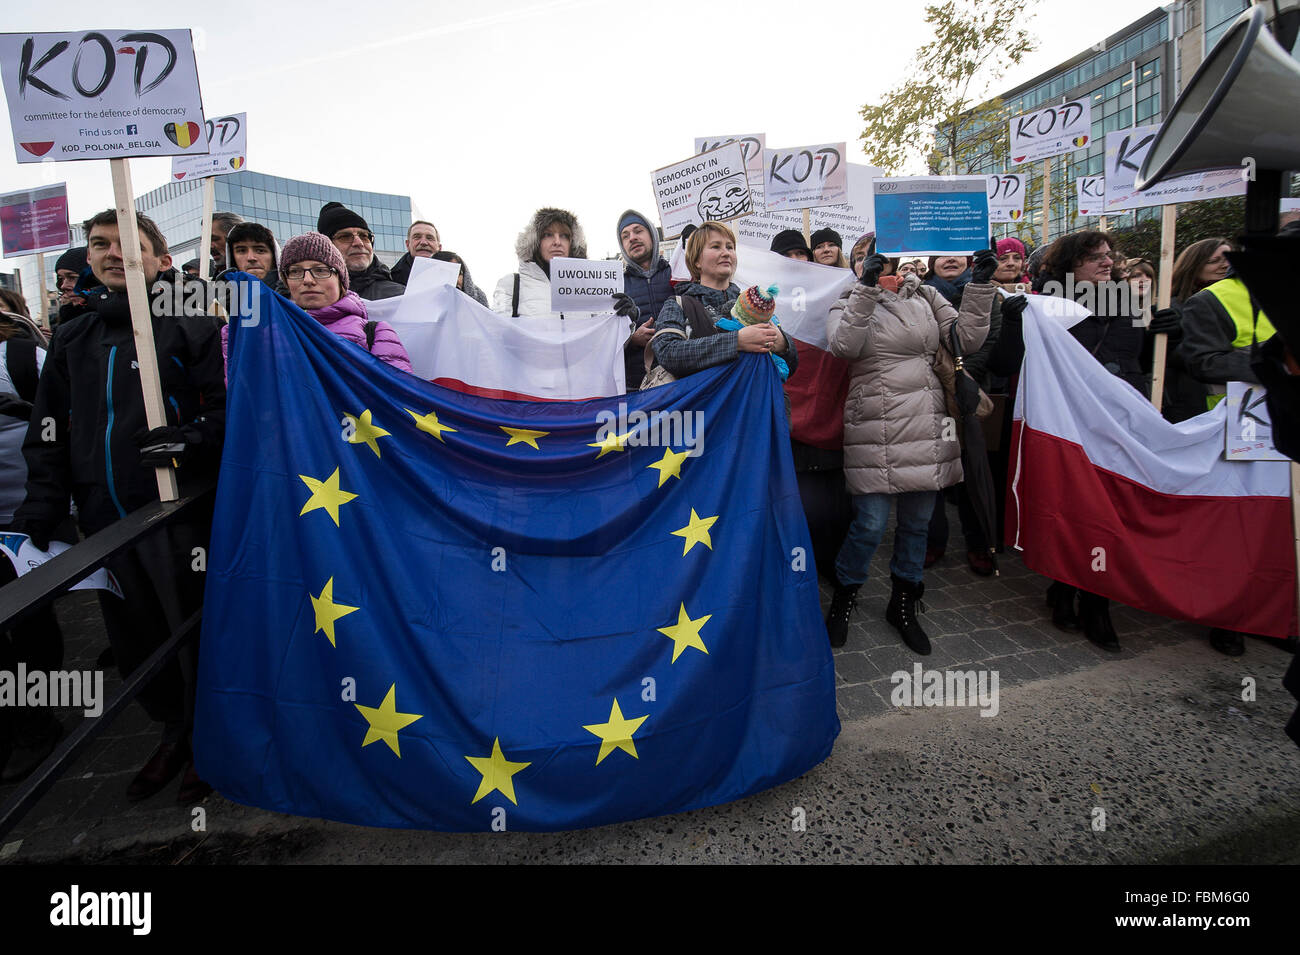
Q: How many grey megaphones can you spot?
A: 1